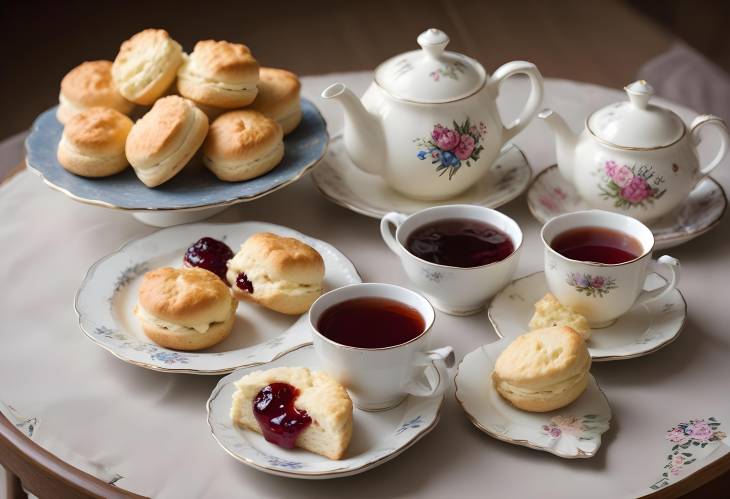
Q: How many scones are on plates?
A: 11